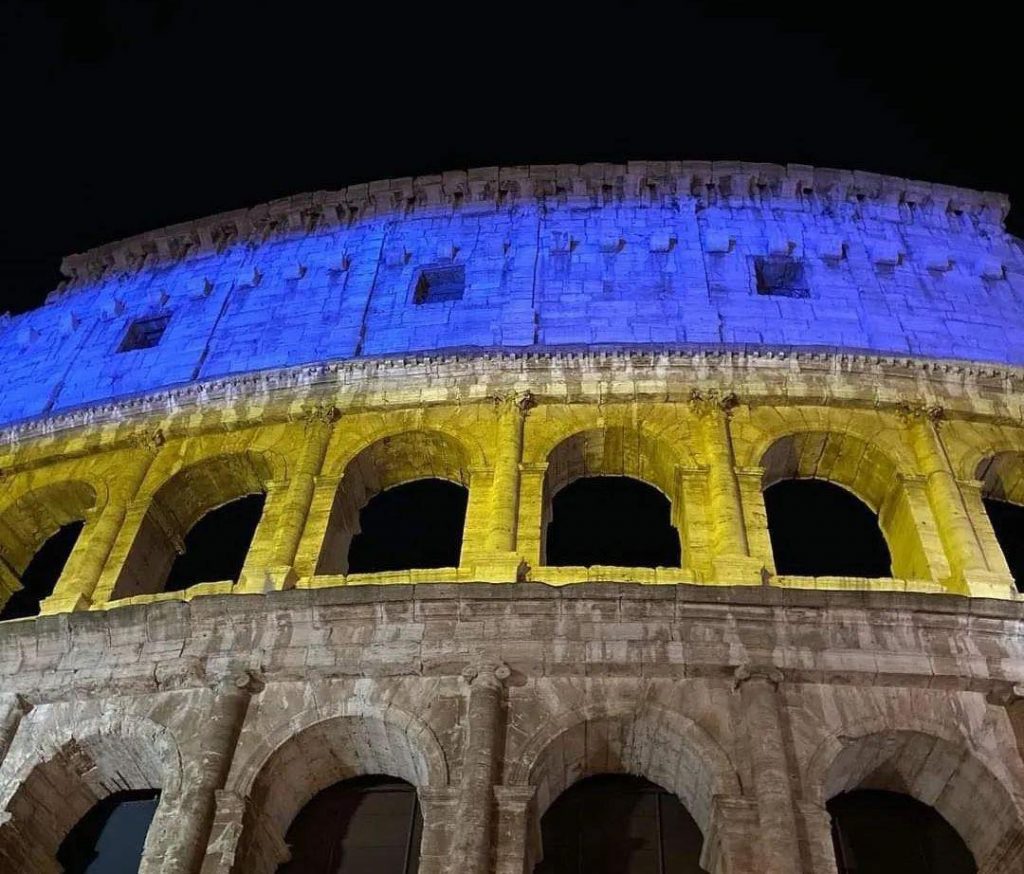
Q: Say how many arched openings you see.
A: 10